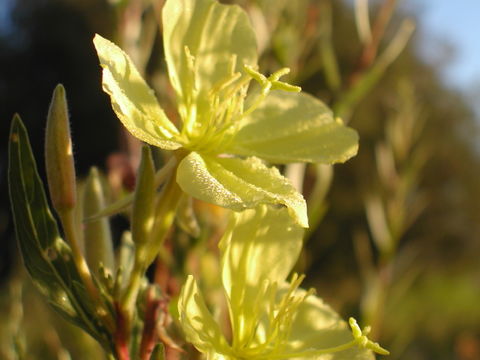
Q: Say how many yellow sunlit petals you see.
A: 7